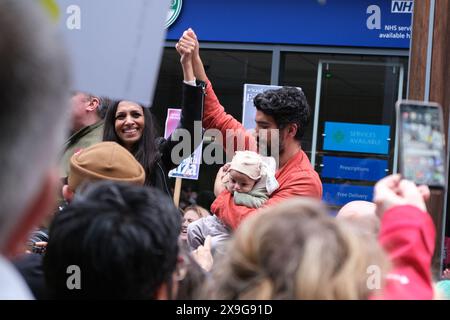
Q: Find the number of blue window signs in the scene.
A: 3